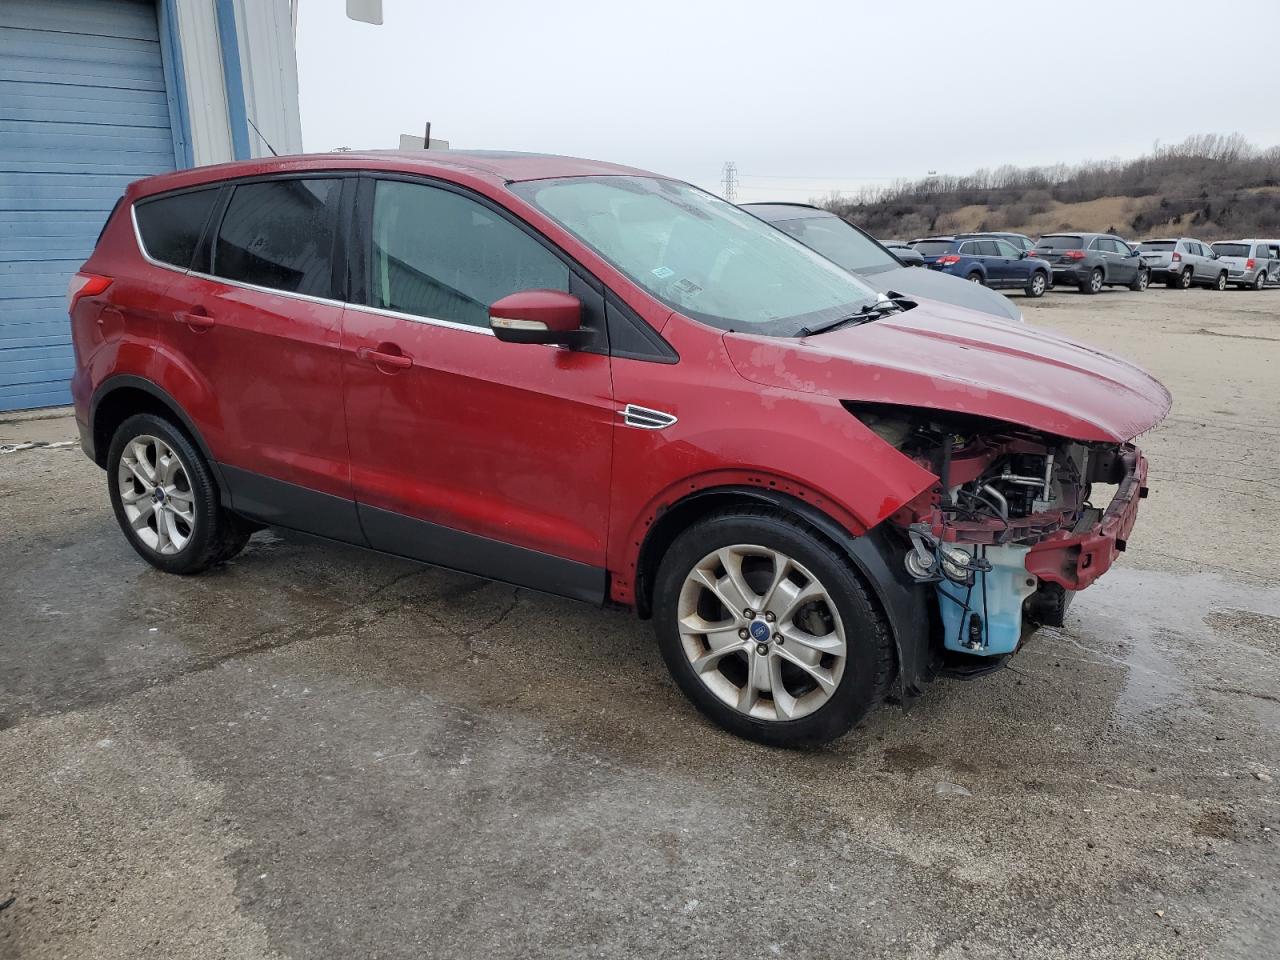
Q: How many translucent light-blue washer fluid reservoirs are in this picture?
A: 1